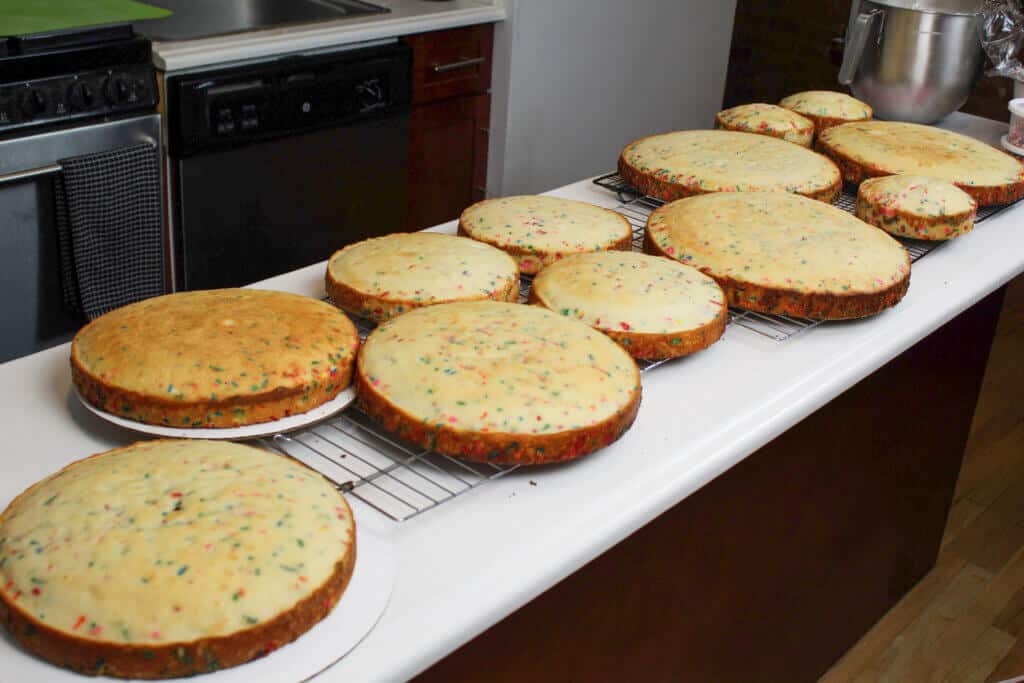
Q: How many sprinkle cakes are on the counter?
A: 12